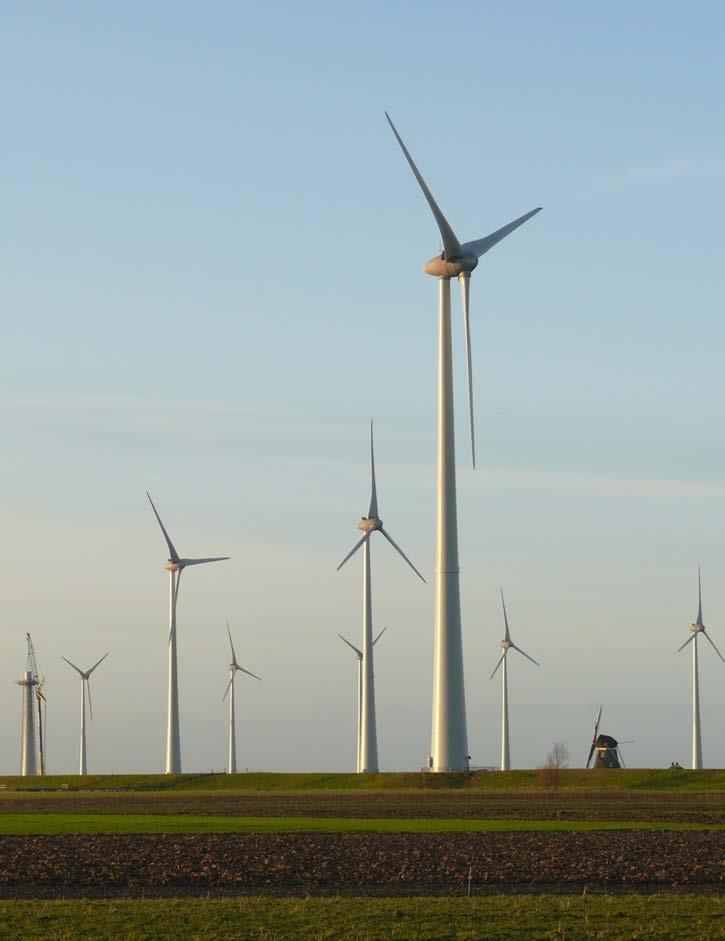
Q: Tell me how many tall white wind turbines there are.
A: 8